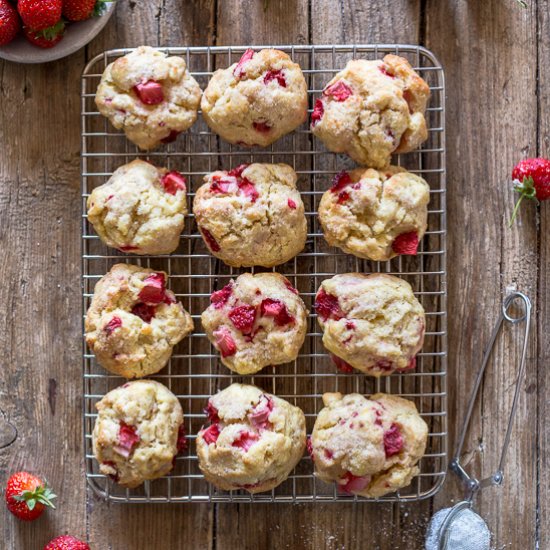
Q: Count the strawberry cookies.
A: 12